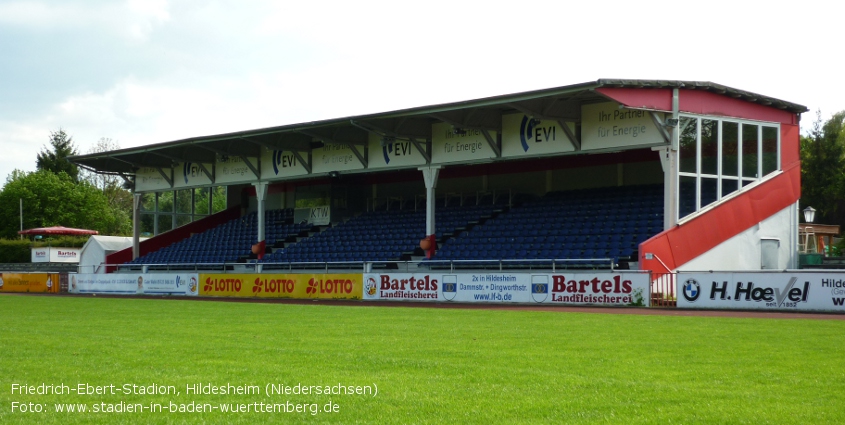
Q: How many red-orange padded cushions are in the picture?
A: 2